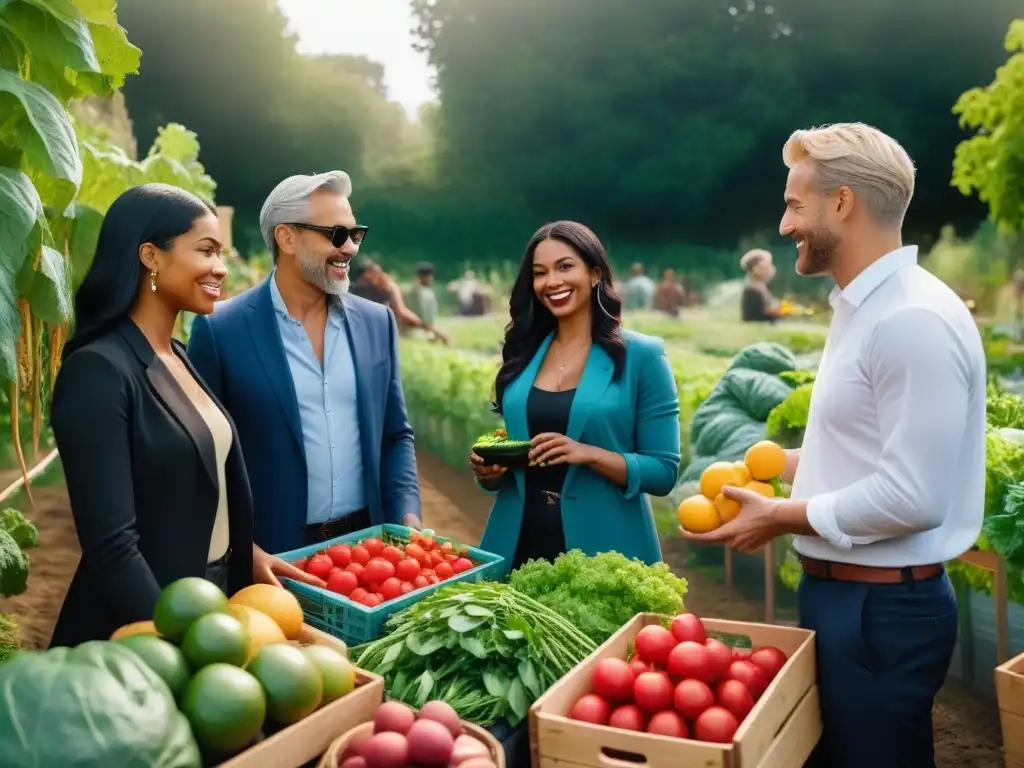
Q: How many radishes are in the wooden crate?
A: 15